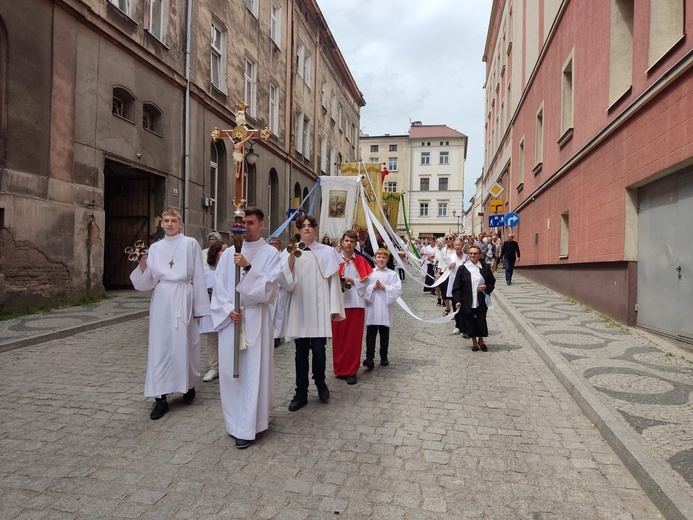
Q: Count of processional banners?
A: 3